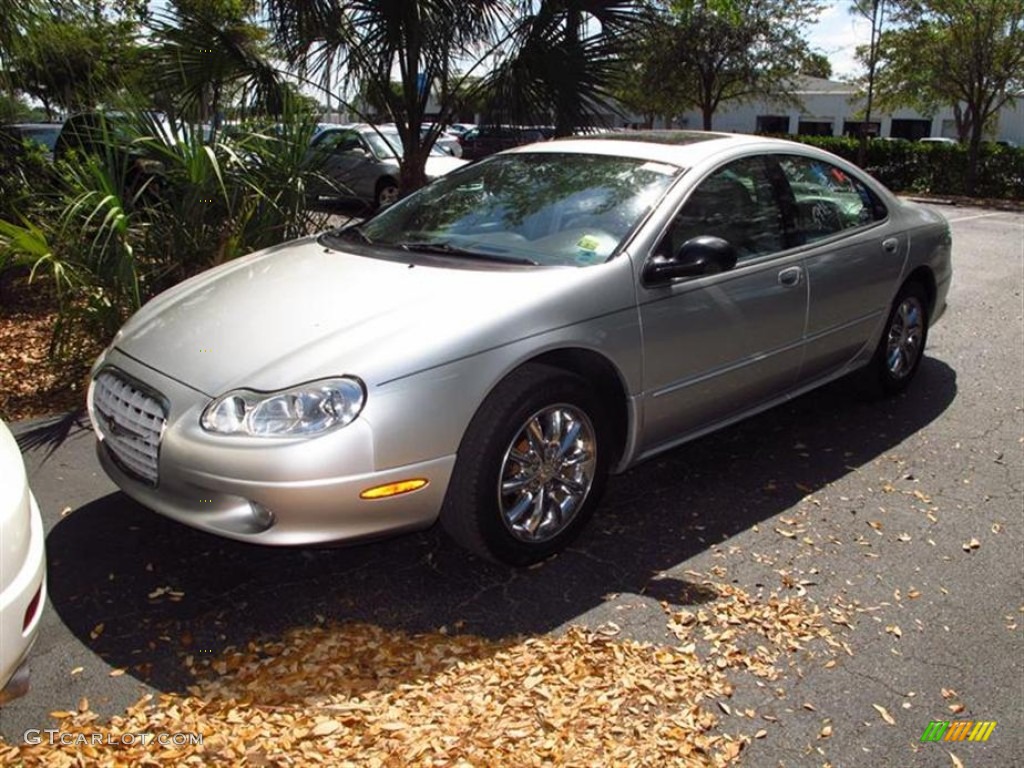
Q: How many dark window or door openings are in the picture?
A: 4